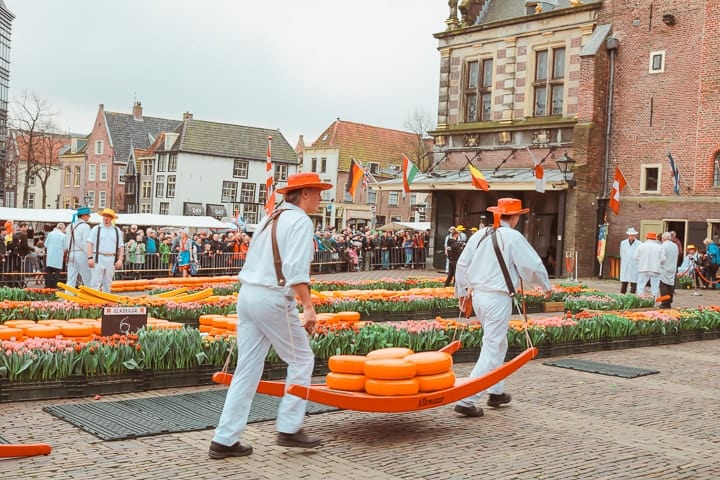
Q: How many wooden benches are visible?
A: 0